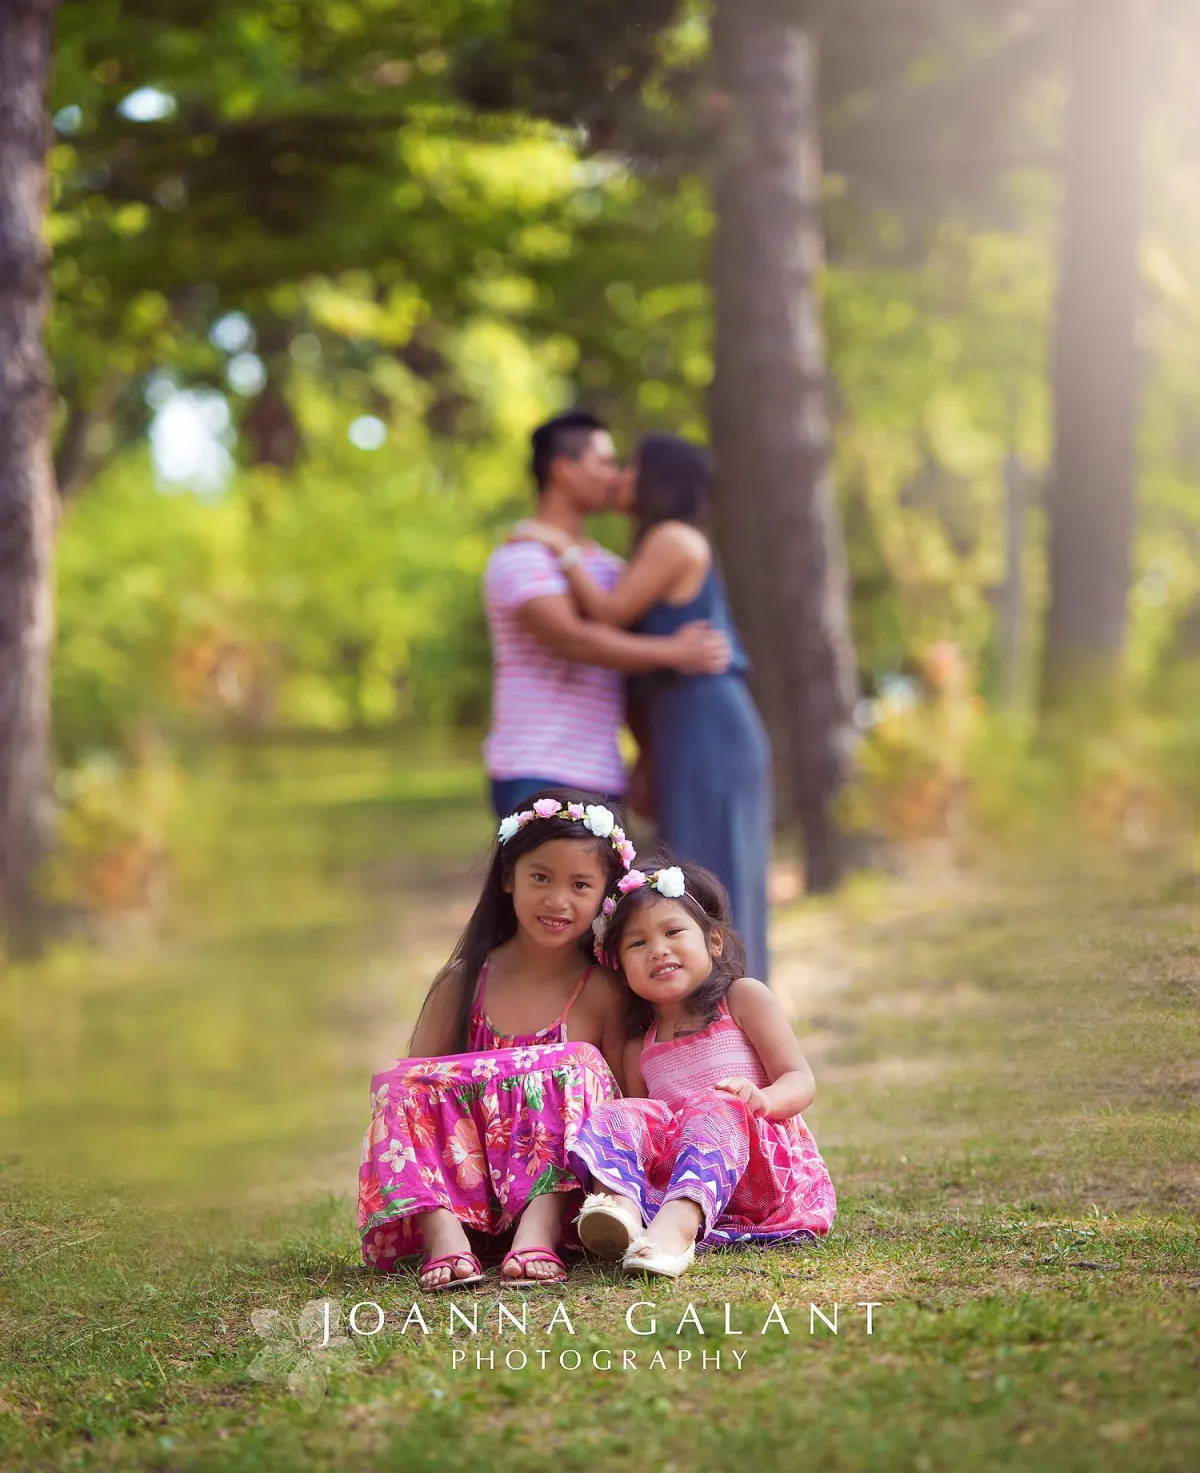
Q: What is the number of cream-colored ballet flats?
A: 2